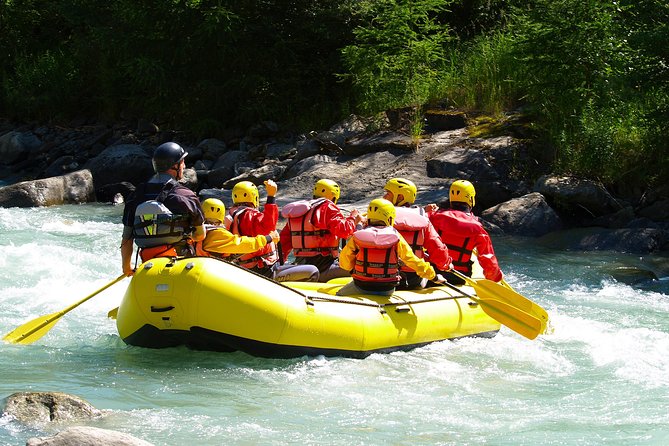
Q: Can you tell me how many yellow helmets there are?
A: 6